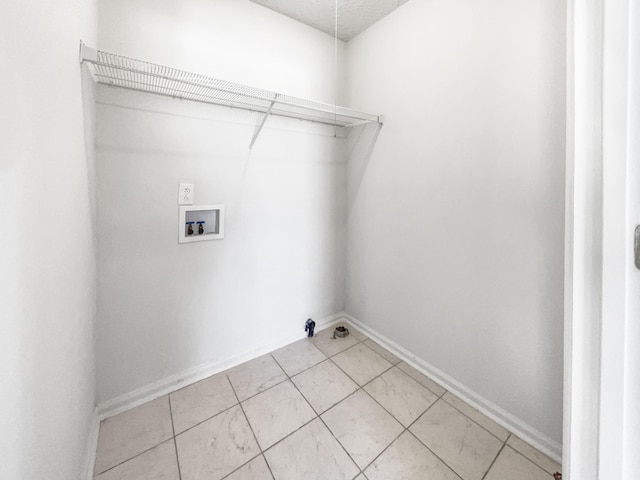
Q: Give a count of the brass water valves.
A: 2